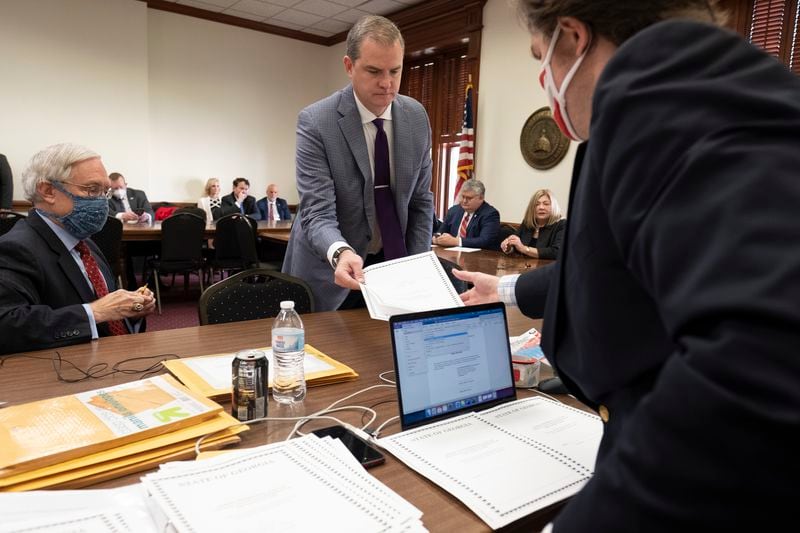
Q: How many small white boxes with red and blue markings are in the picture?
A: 1